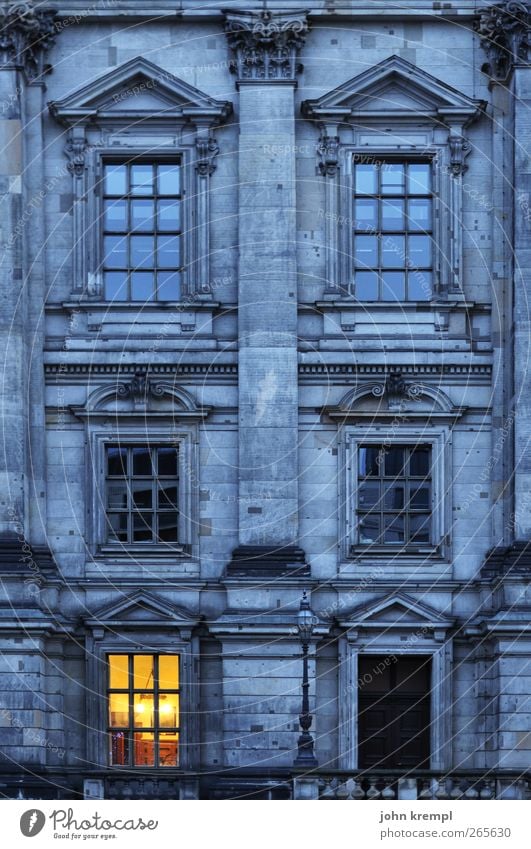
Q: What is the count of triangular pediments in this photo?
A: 4